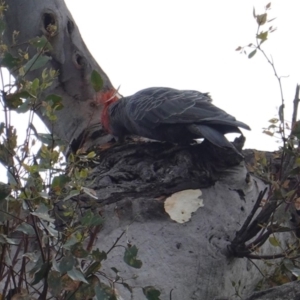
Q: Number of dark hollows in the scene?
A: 3